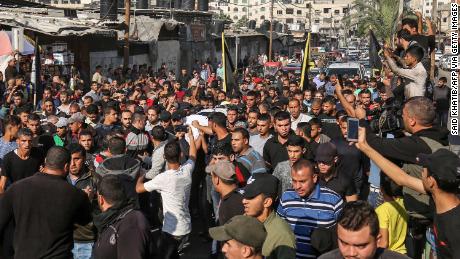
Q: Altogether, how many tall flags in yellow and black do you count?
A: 2